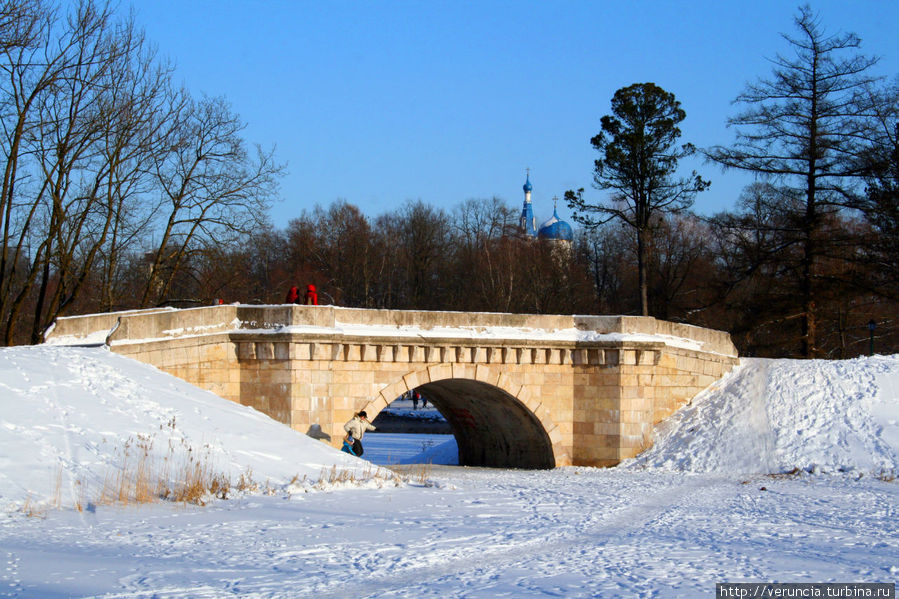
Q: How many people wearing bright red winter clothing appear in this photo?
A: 2